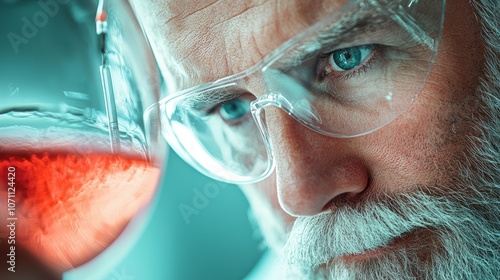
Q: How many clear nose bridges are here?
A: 1